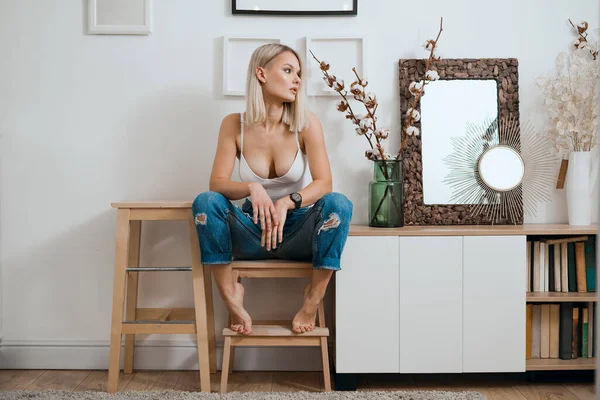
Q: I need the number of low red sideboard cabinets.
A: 0